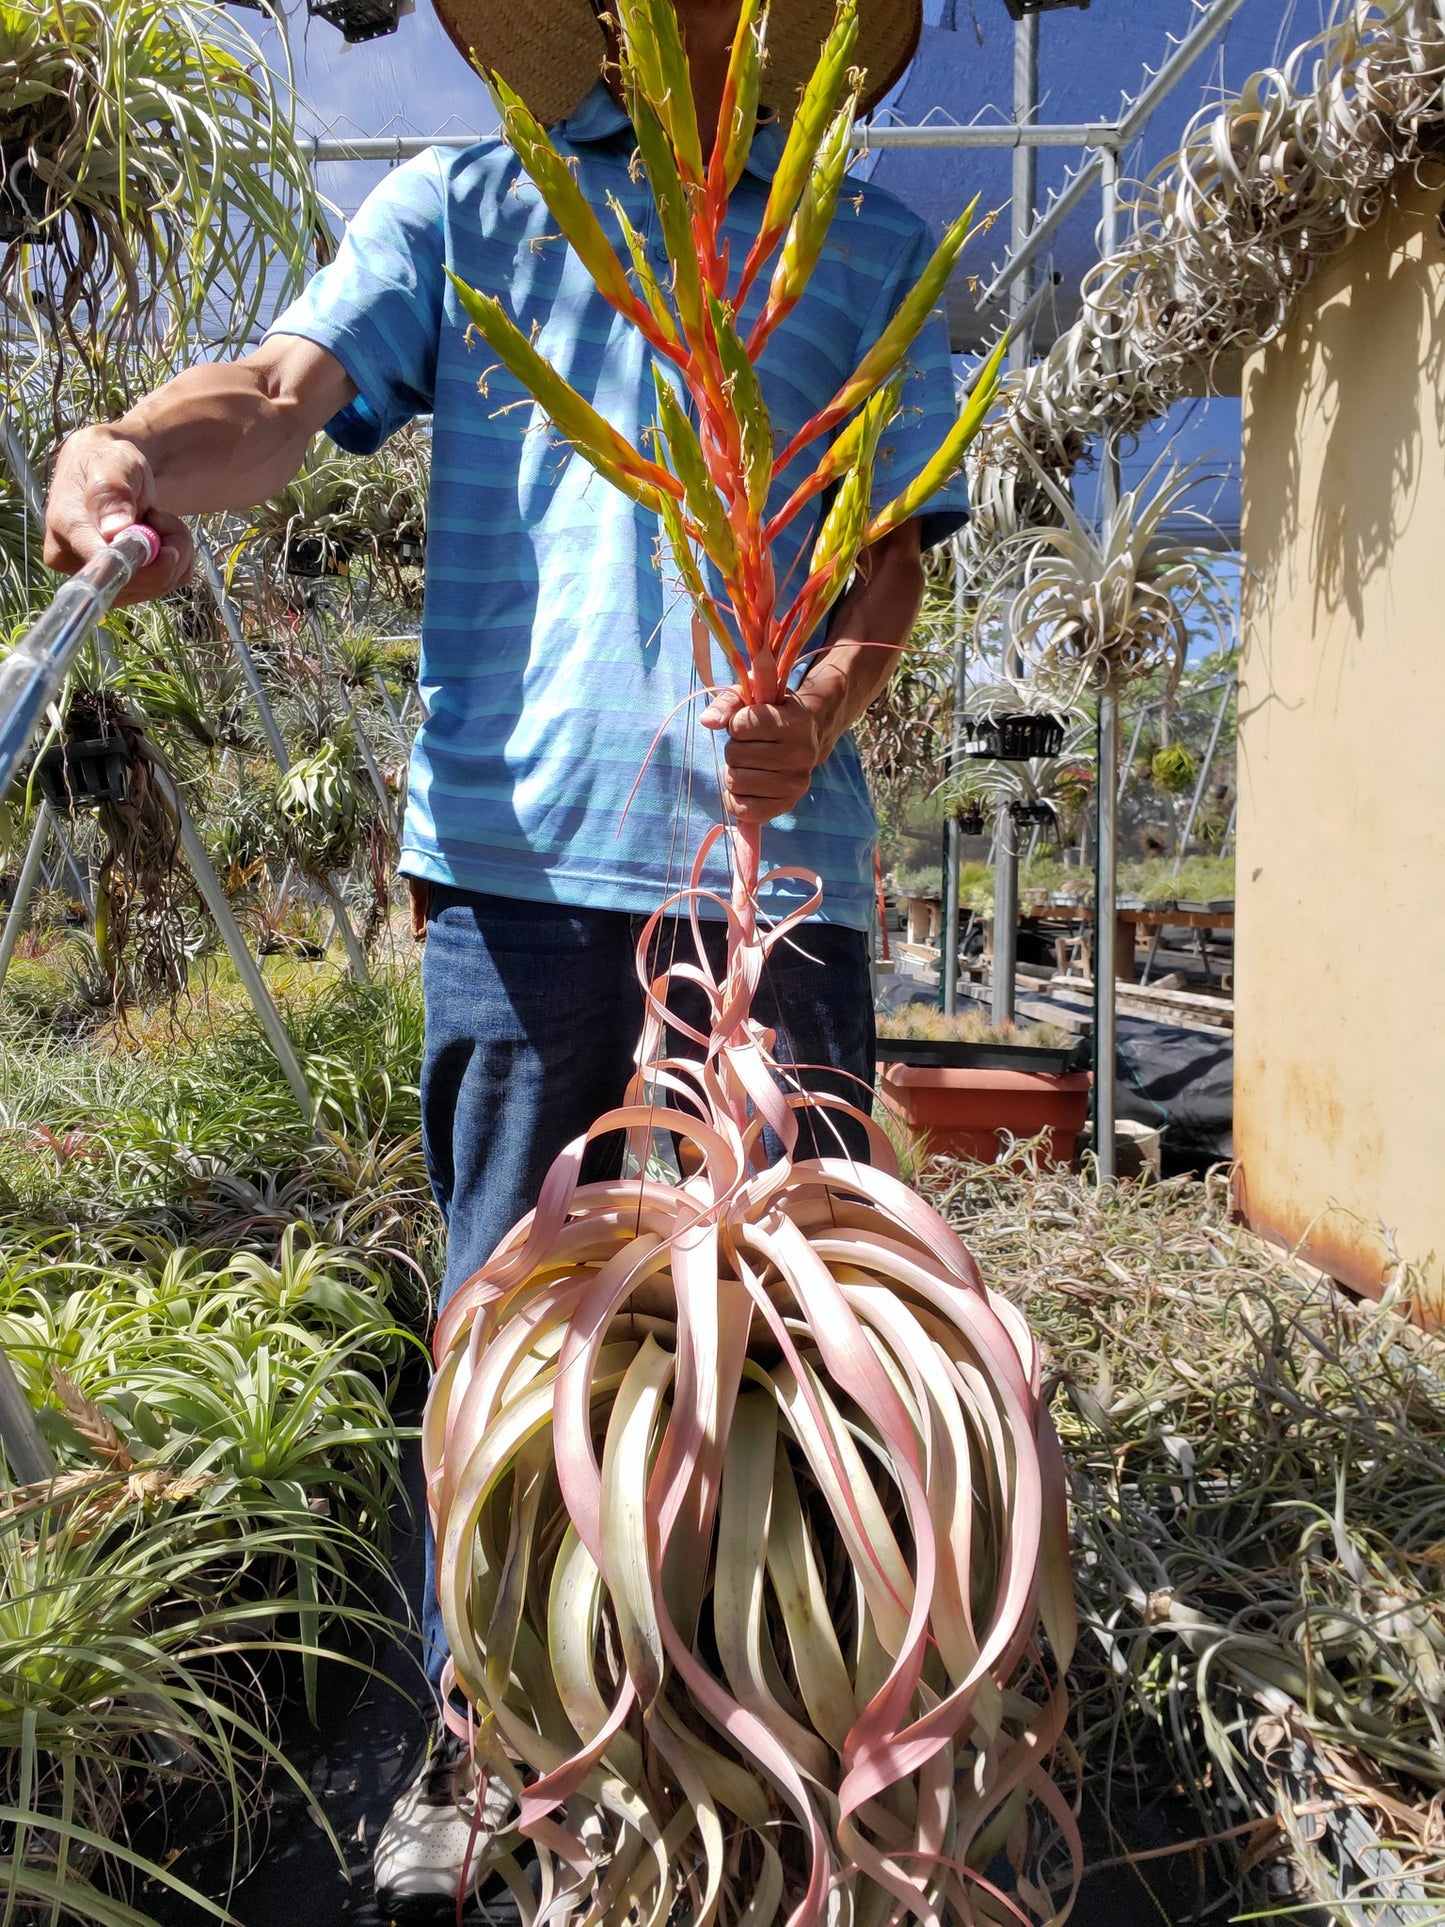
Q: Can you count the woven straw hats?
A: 1